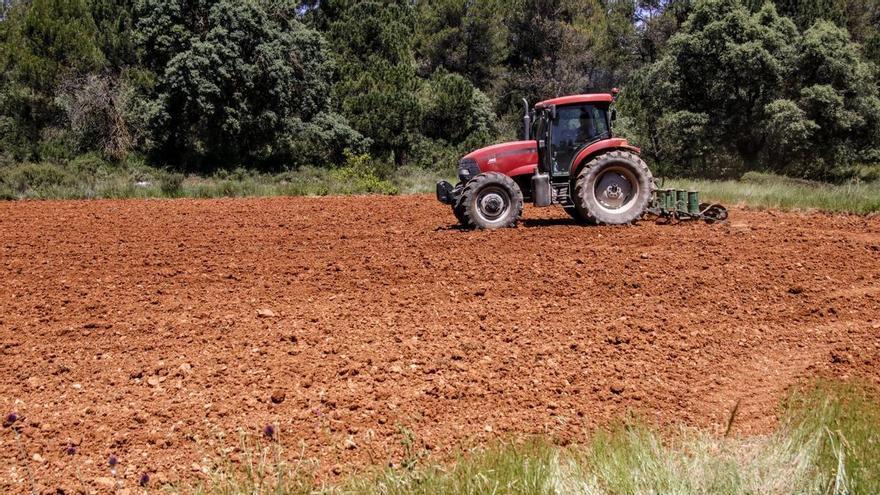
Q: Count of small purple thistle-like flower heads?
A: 5